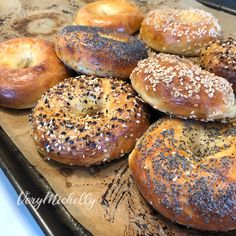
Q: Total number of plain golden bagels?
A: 2